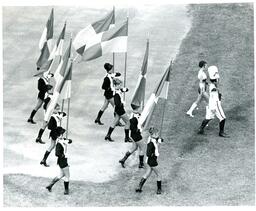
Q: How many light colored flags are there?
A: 8